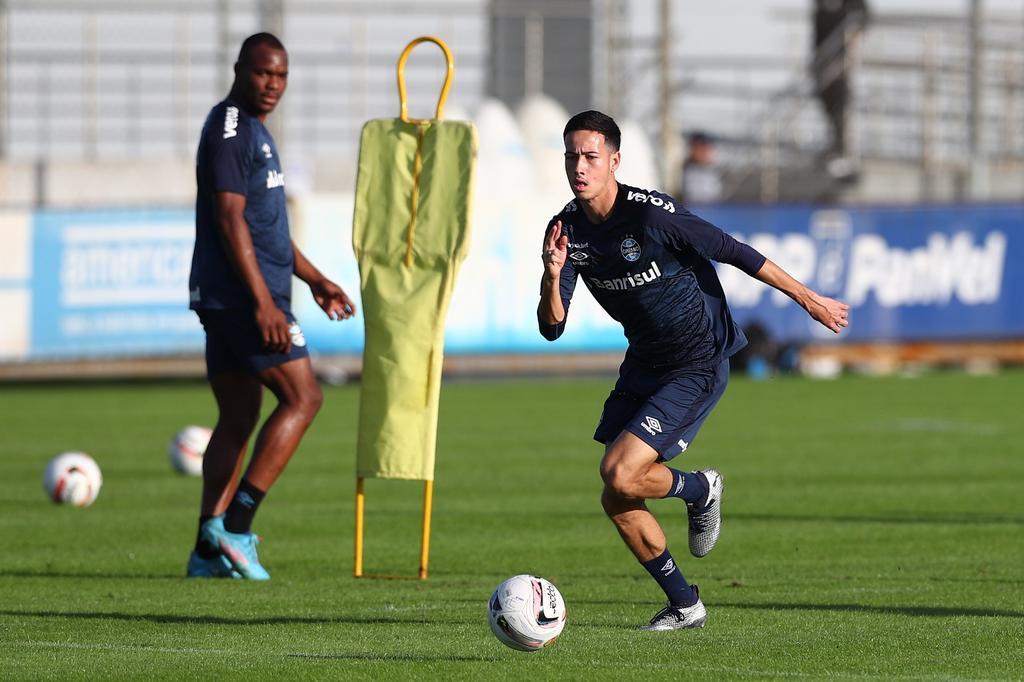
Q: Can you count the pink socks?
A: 0